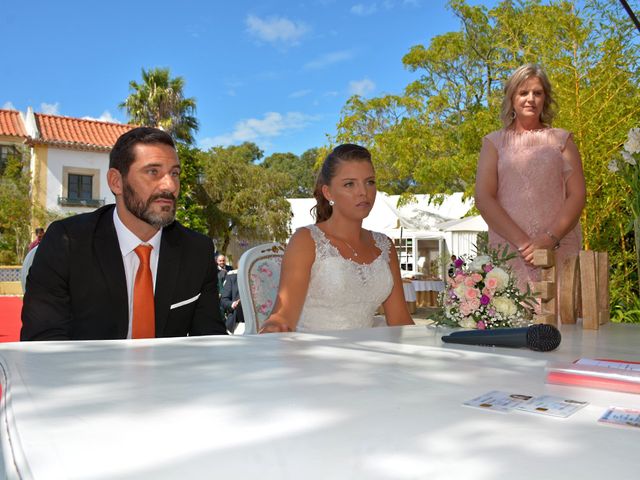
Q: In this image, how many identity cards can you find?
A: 3